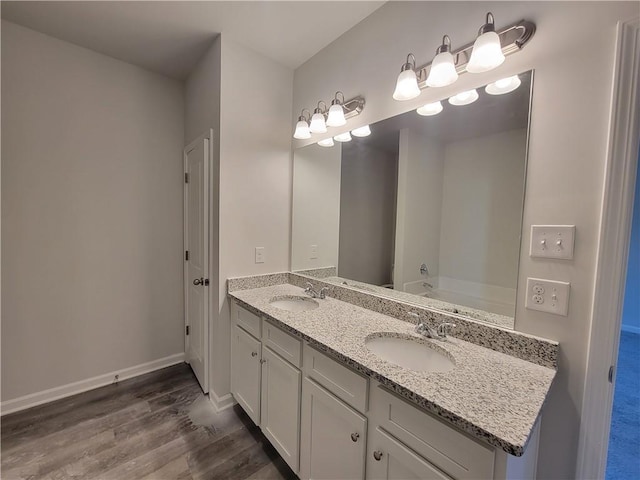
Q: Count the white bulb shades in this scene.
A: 6